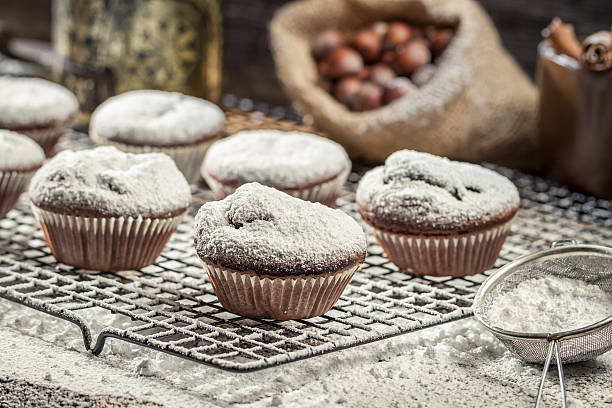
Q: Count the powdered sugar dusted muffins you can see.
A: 7